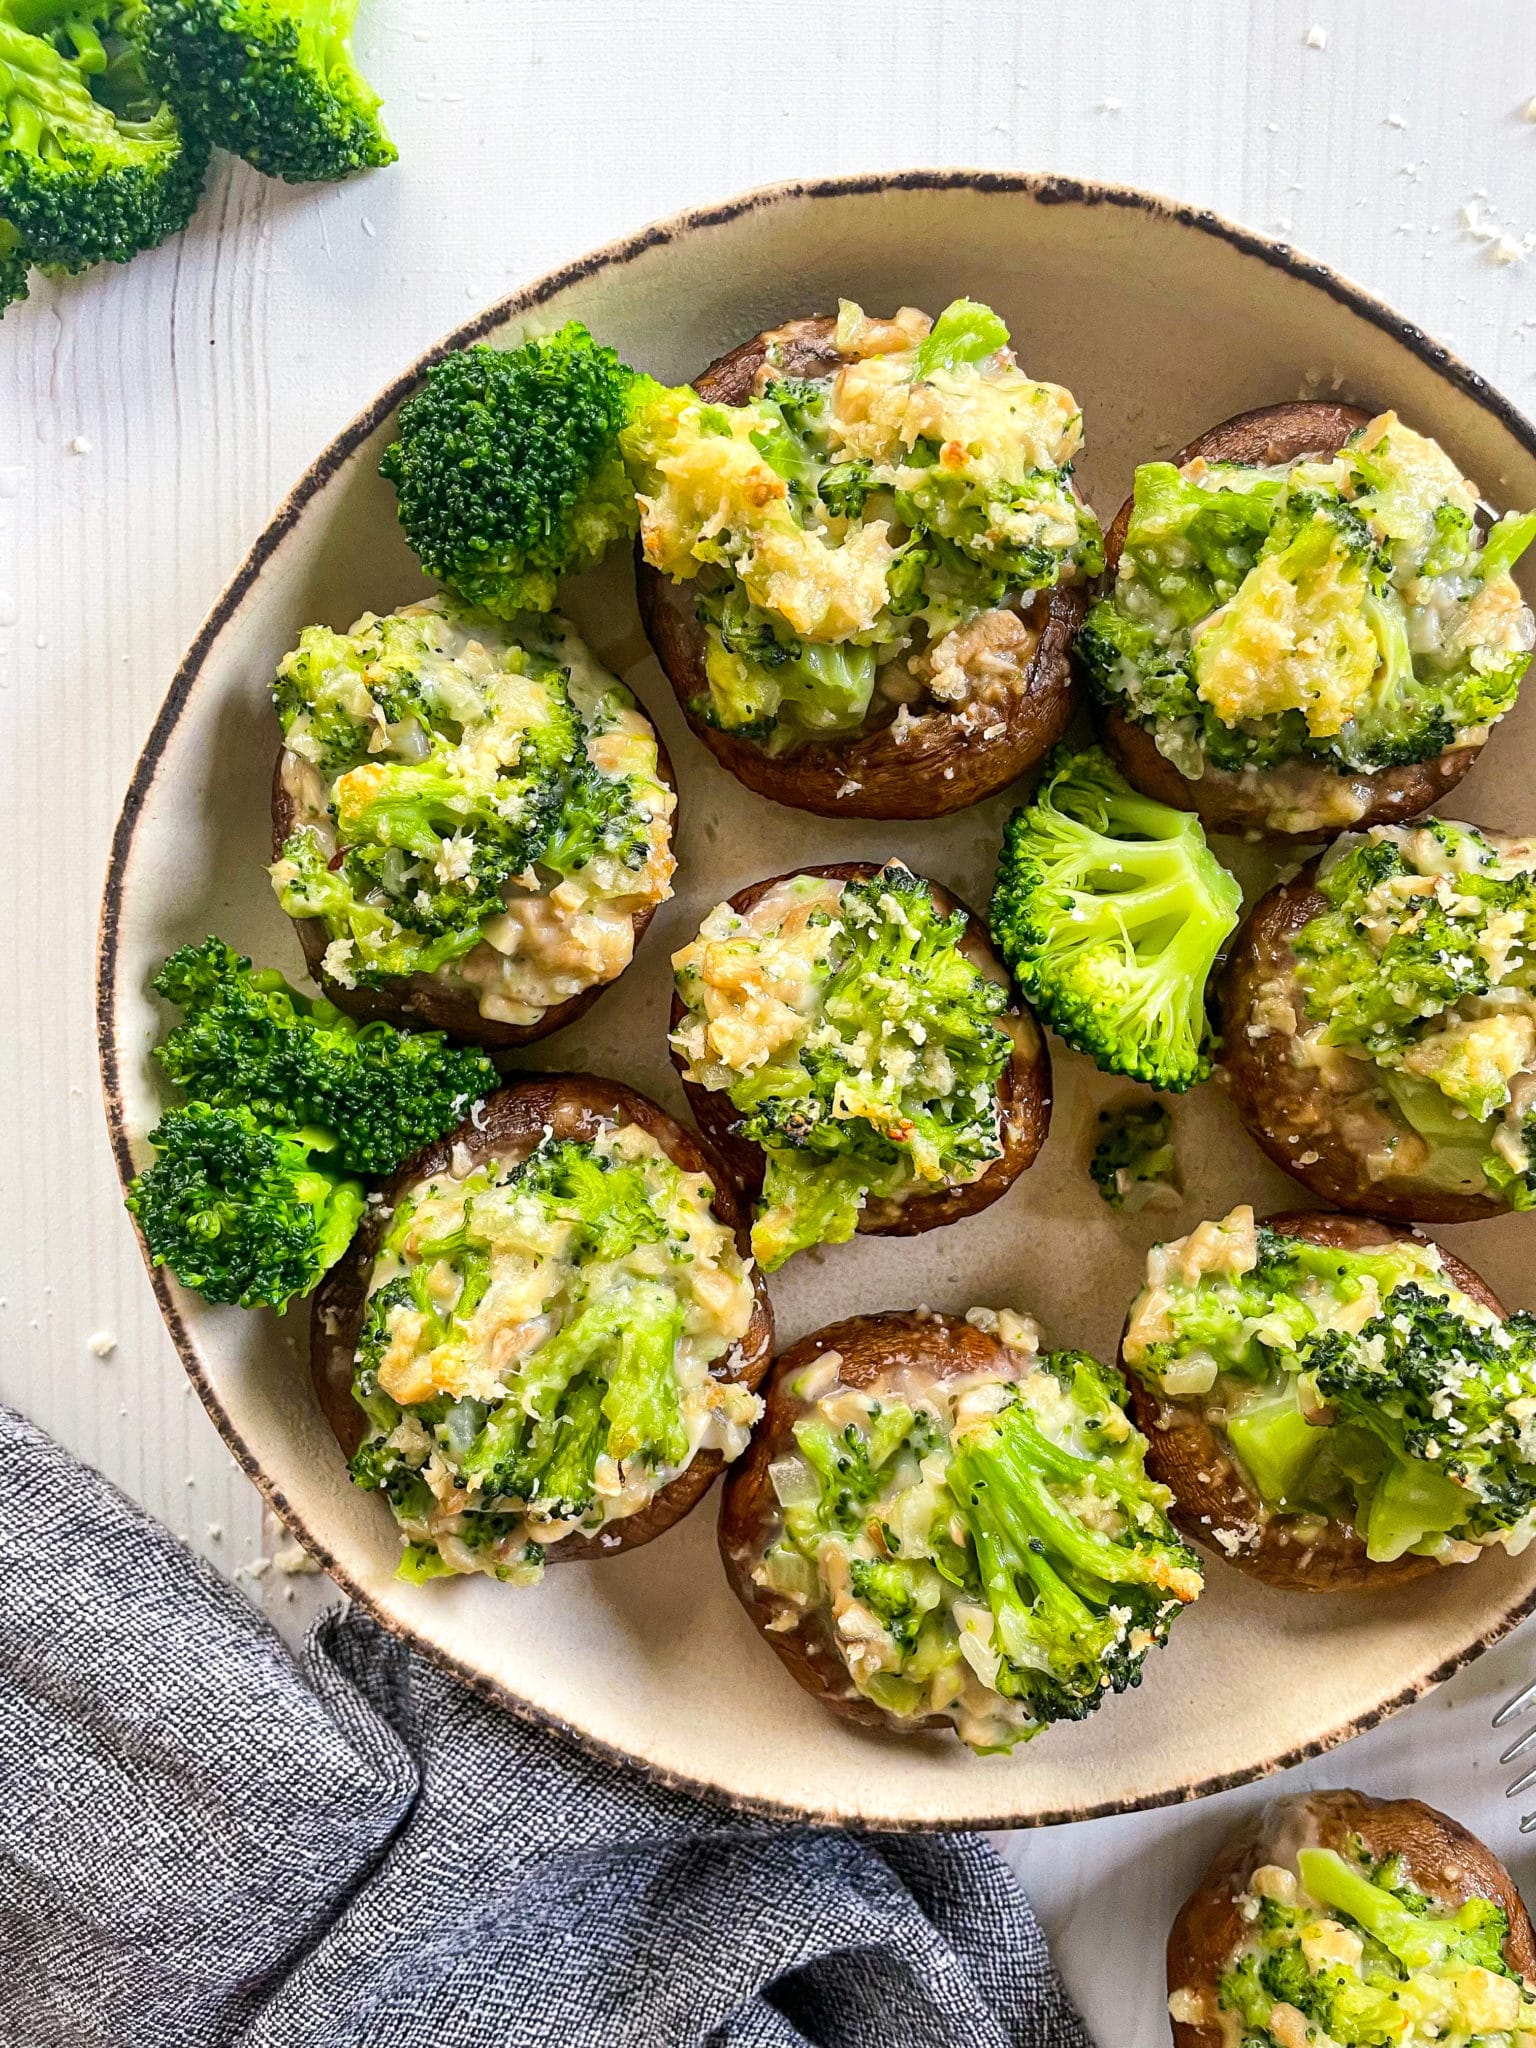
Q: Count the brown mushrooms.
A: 9